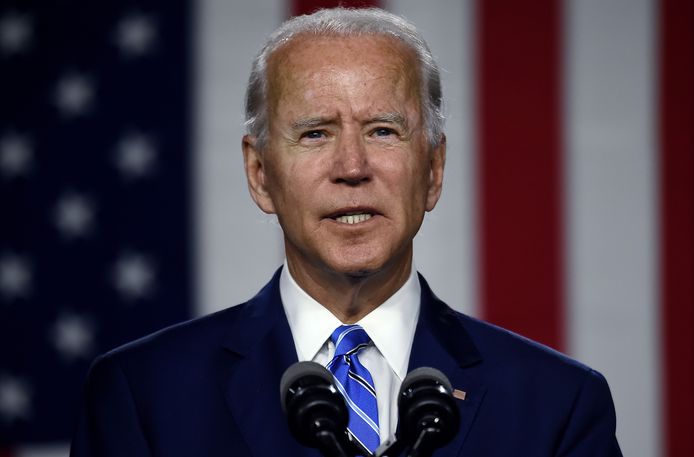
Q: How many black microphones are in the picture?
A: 2